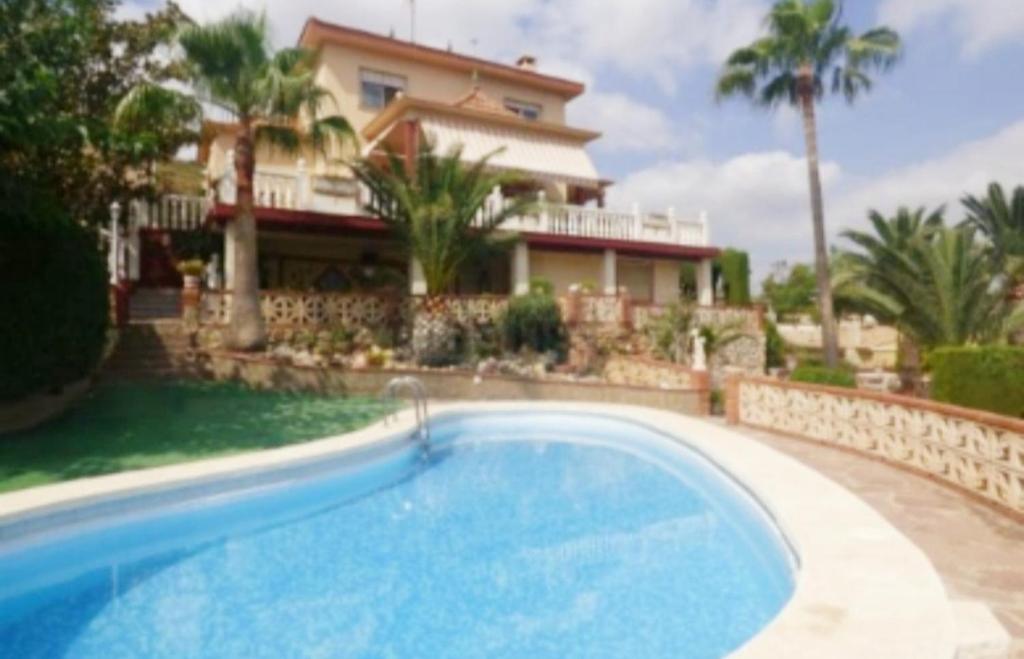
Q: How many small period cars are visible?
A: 0